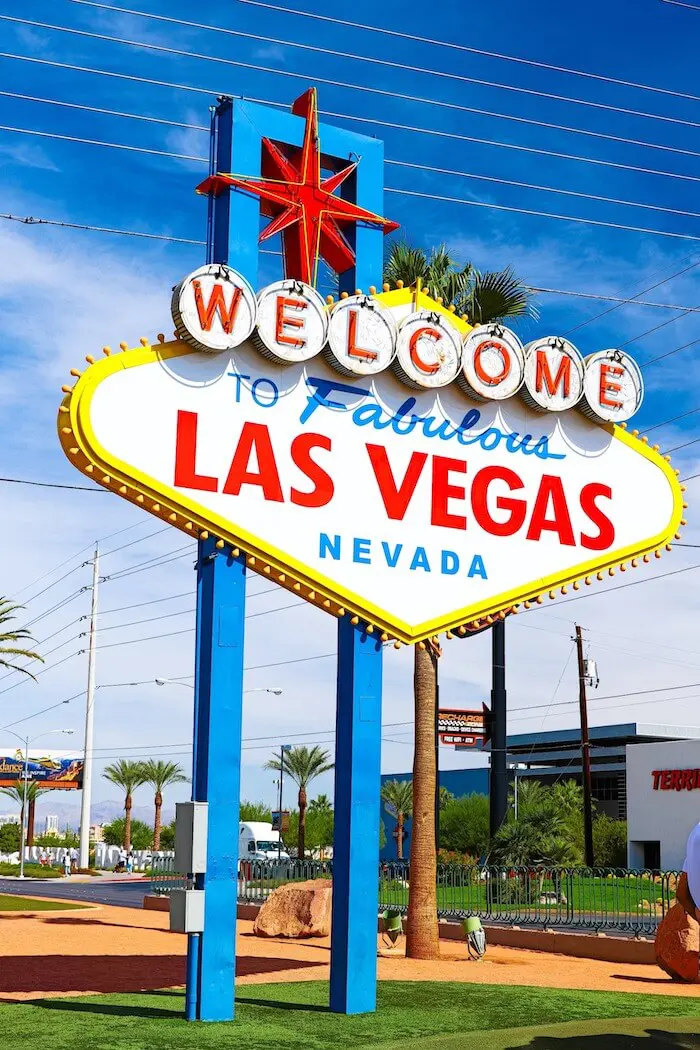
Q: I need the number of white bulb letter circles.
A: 7